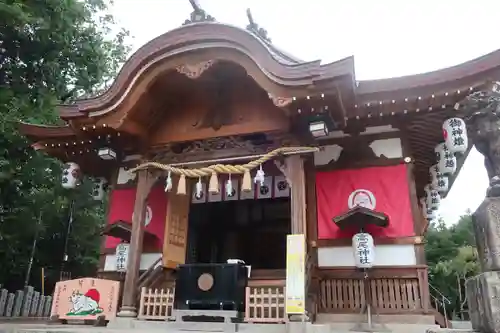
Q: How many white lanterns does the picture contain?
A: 9